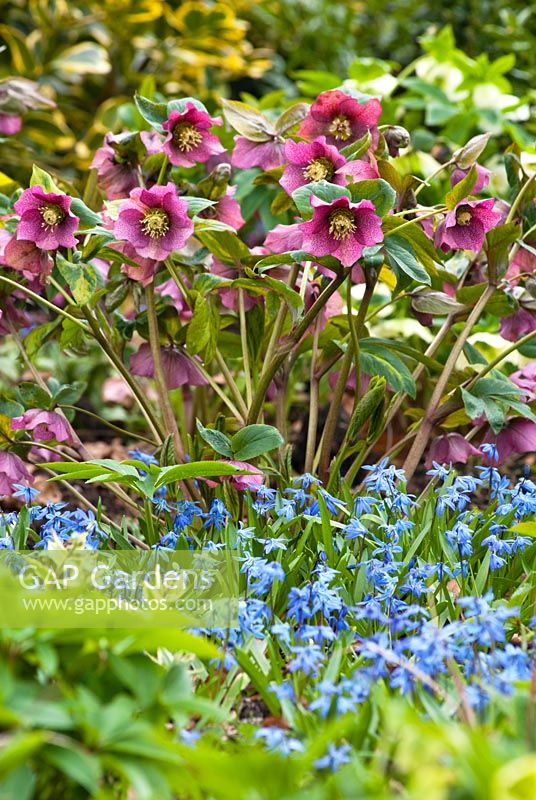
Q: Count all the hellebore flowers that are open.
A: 7